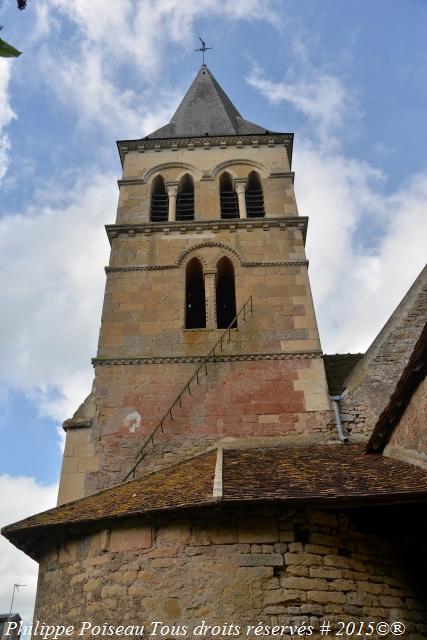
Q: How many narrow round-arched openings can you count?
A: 6